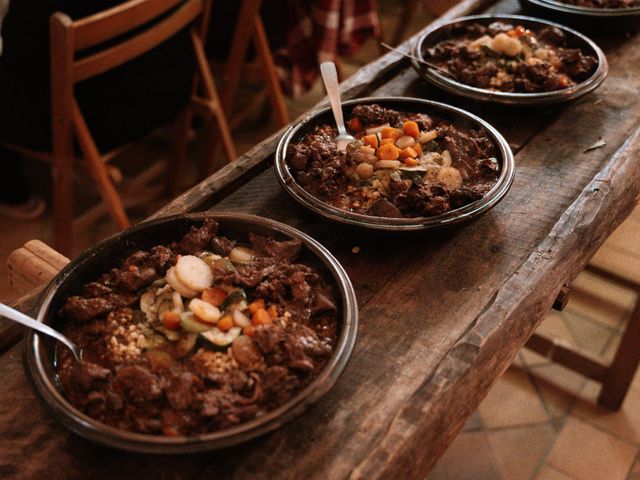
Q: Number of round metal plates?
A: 4